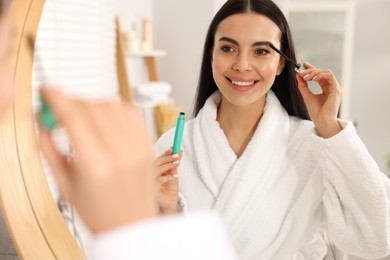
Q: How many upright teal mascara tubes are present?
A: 1